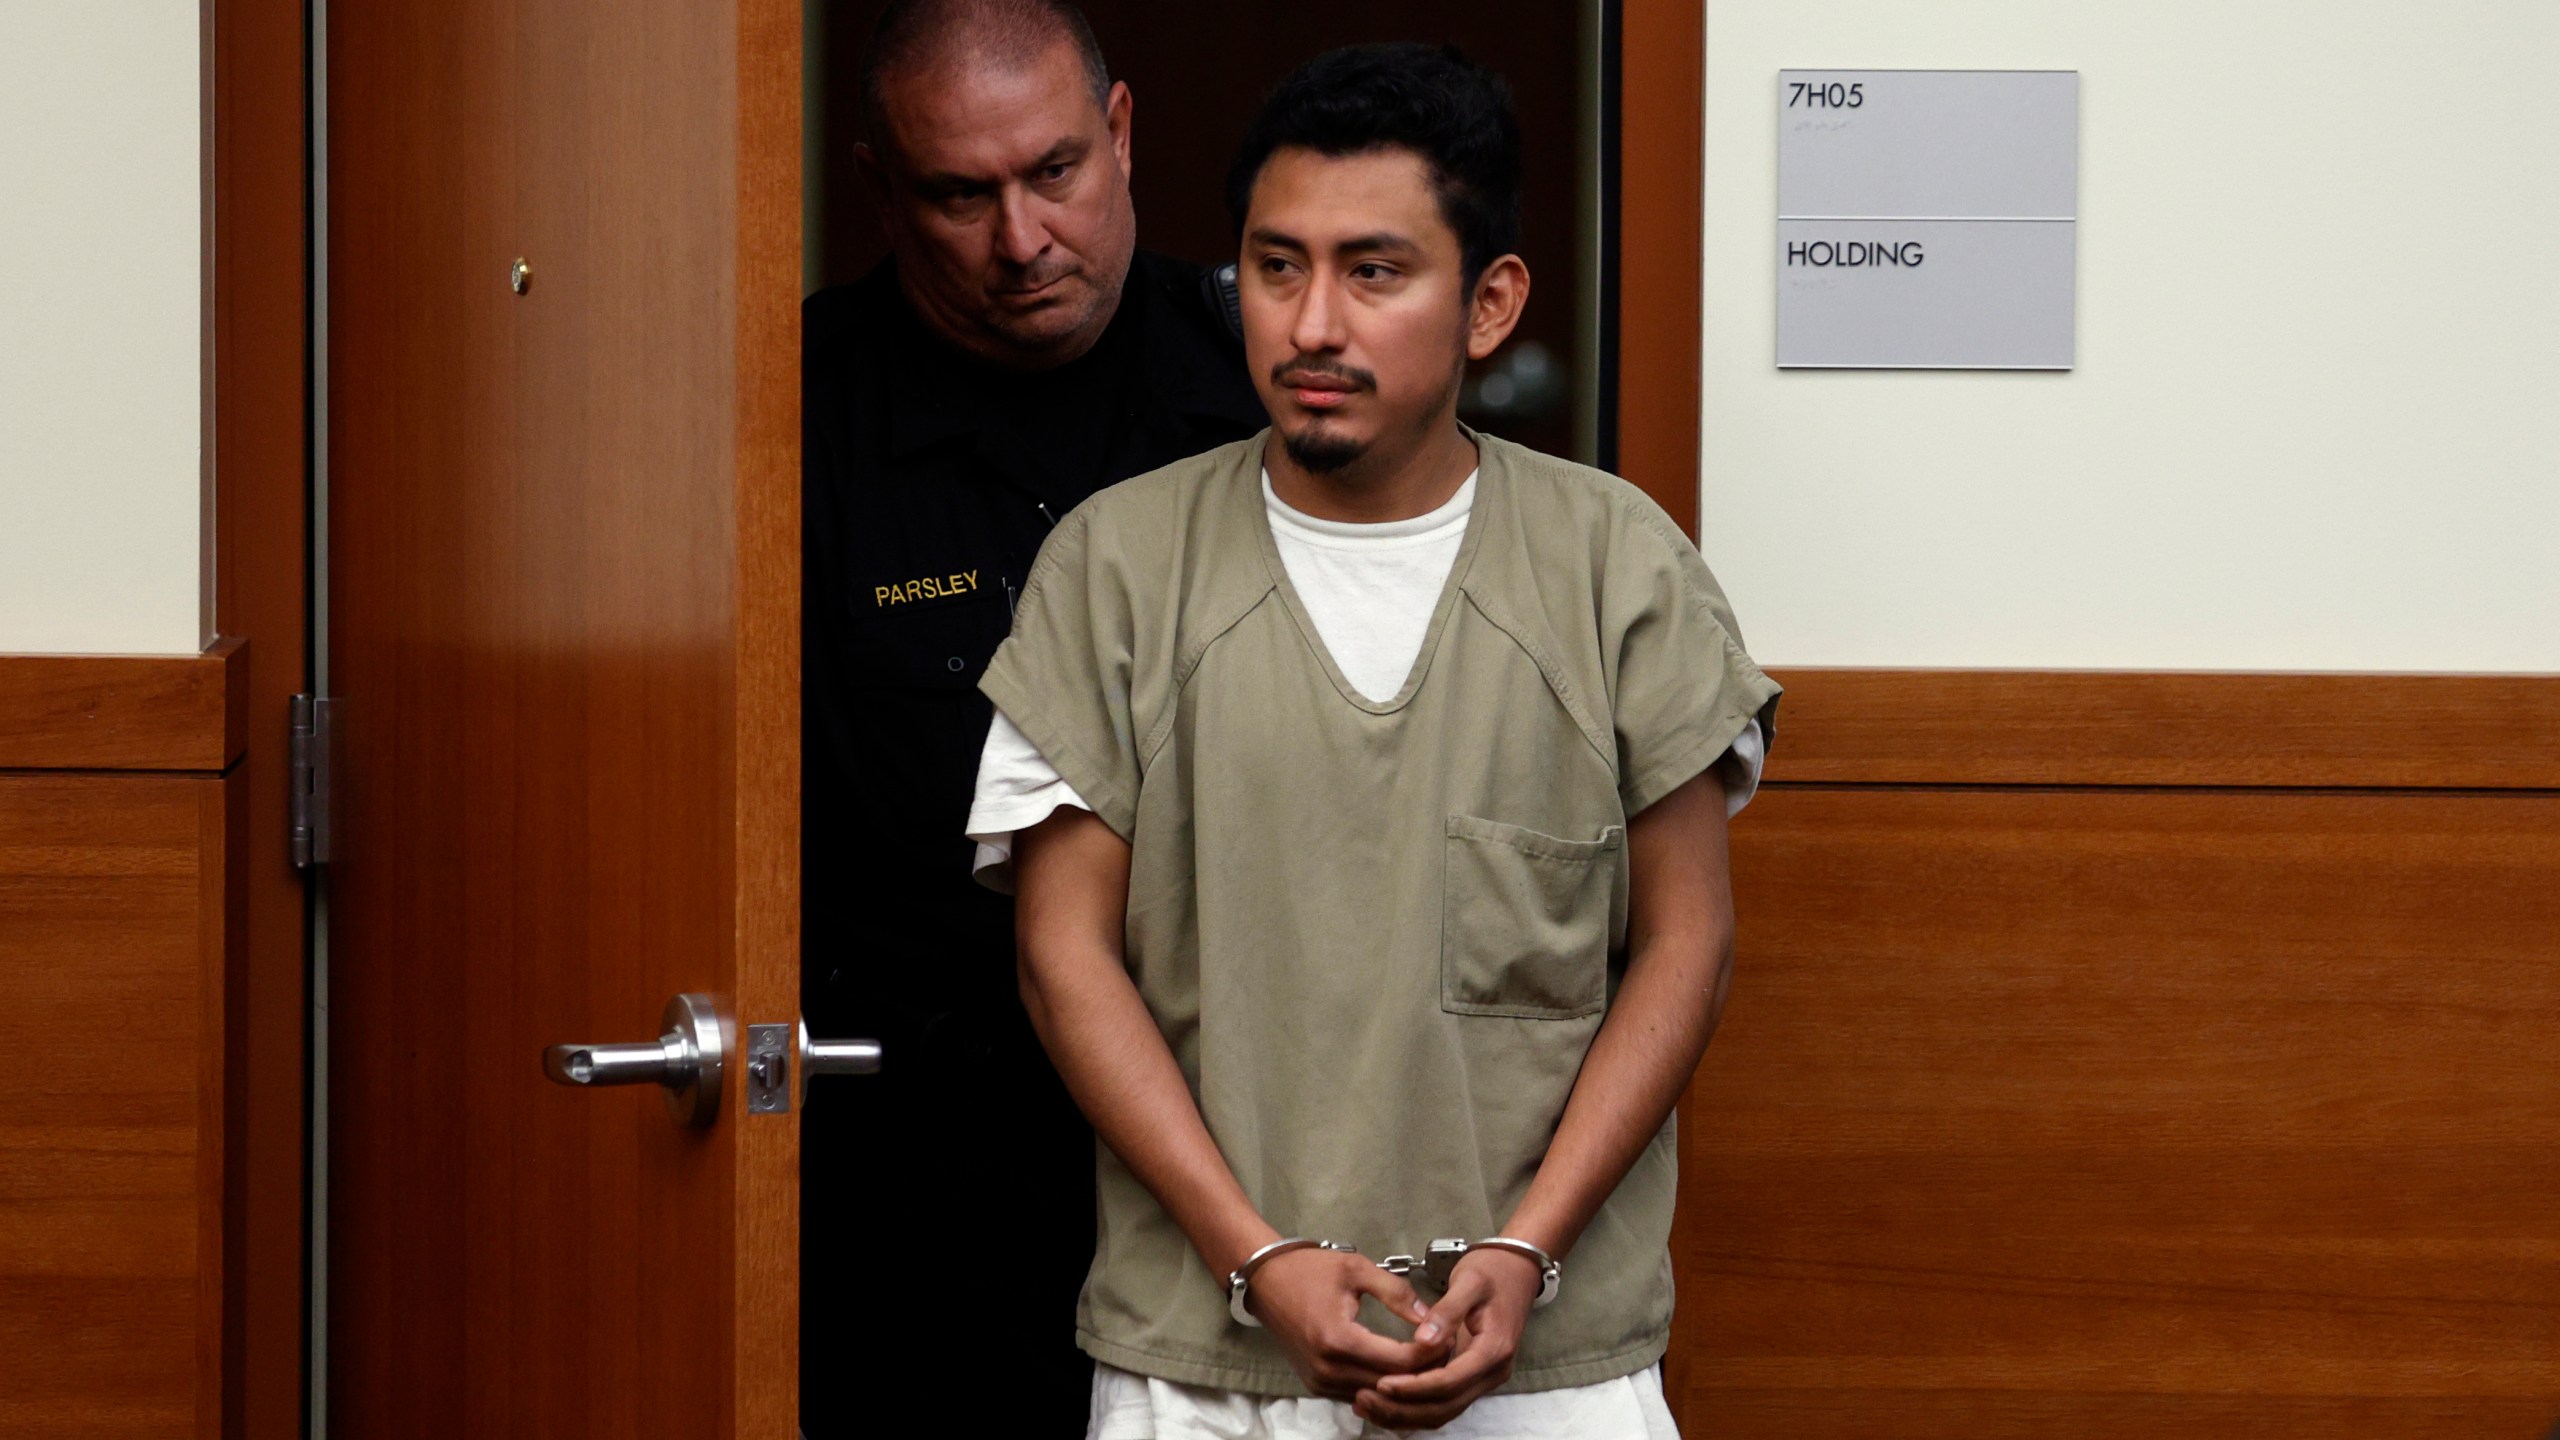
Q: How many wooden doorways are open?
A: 1